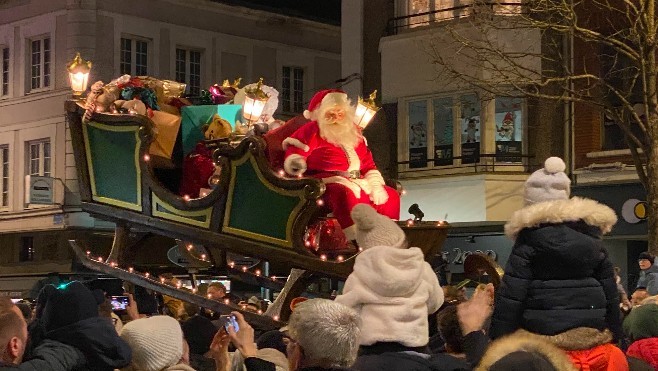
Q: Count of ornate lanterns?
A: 3